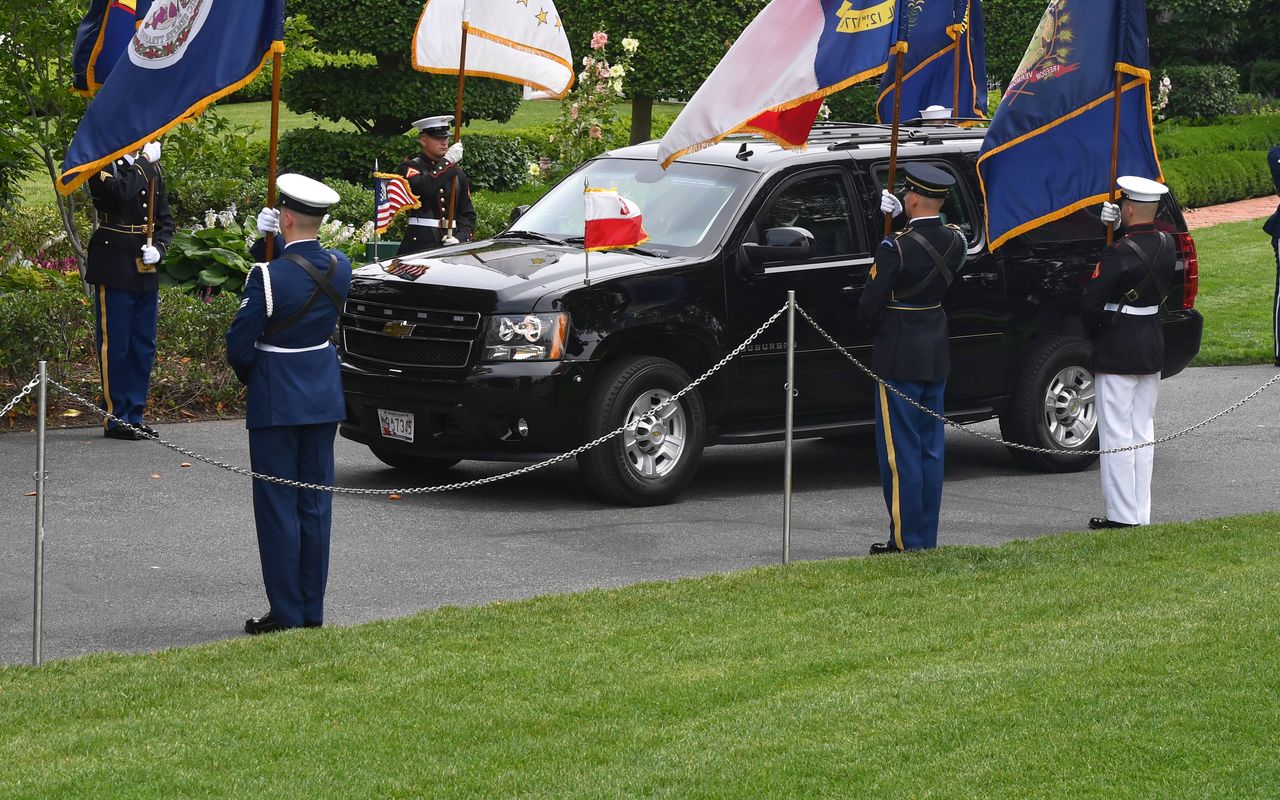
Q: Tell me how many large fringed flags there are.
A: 6